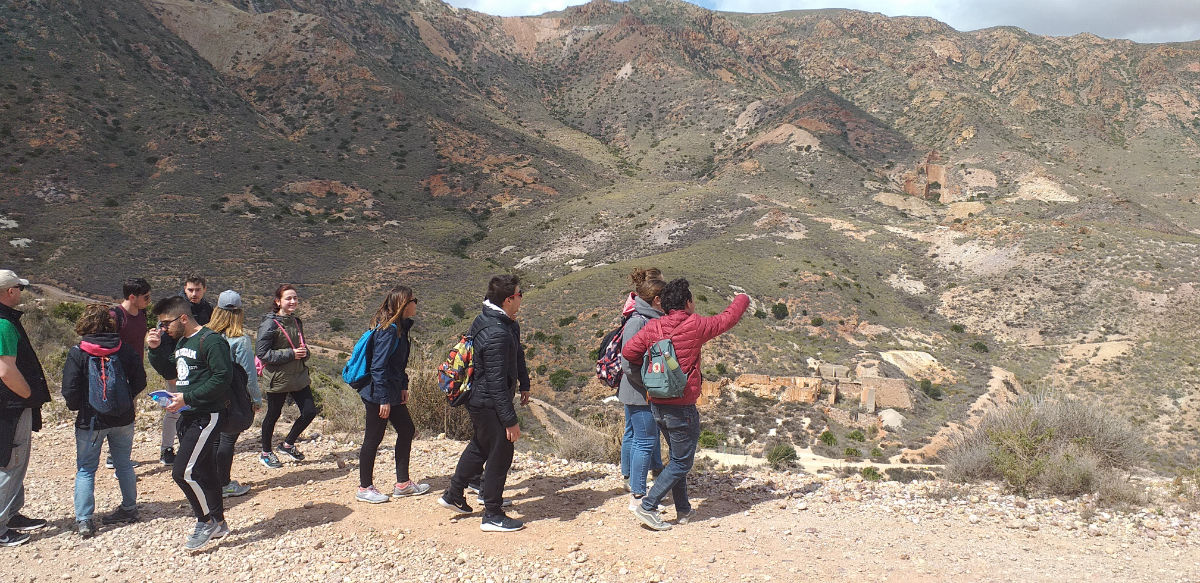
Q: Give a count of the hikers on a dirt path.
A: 12